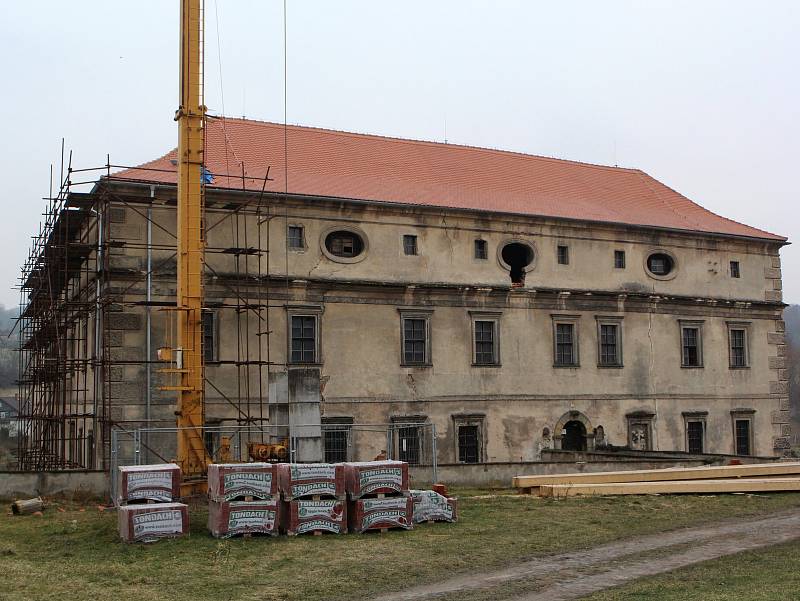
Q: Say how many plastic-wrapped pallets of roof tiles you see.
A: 9